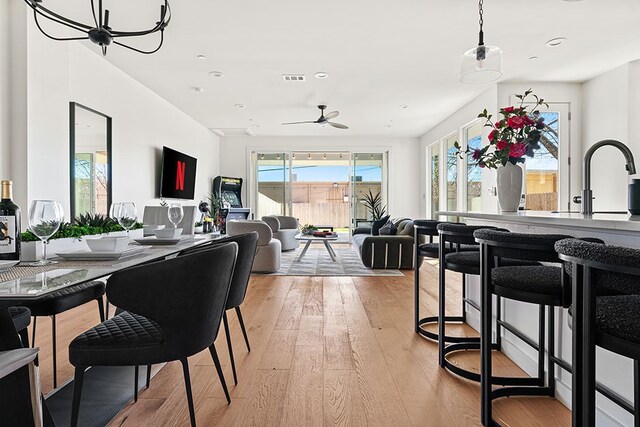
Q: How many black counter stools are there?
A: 4